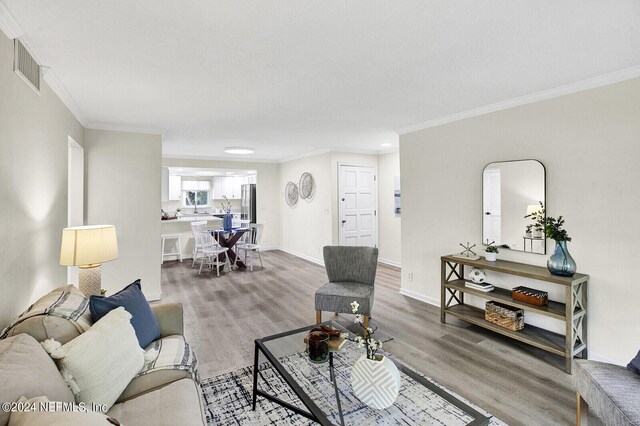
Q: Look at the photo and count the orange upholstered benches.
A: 0